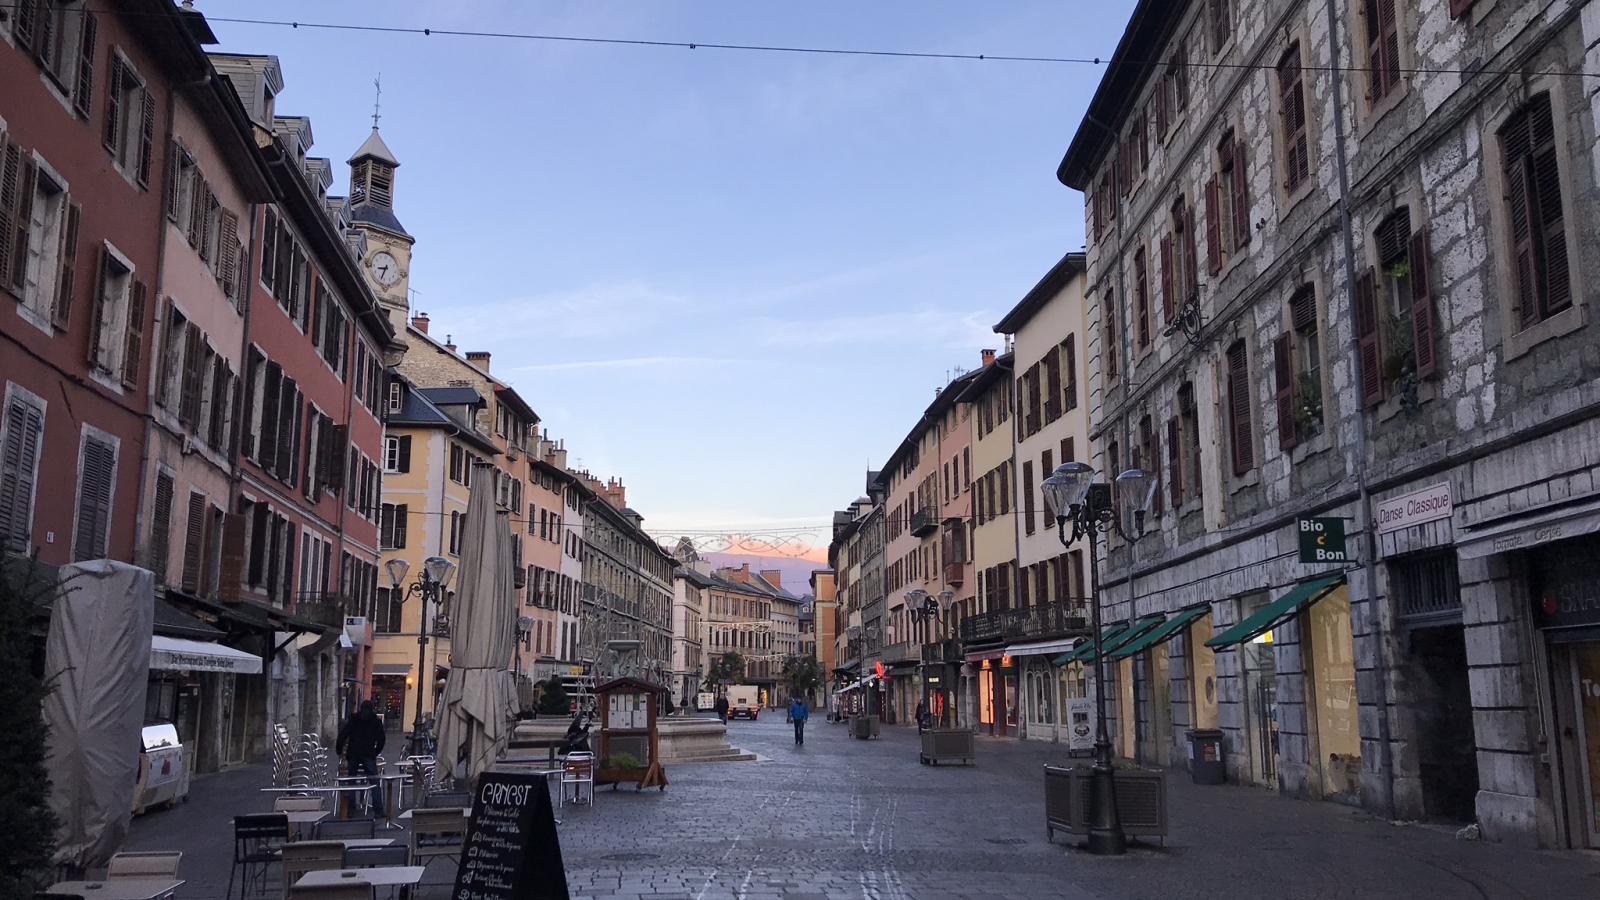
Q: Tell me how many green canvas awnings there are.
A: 4